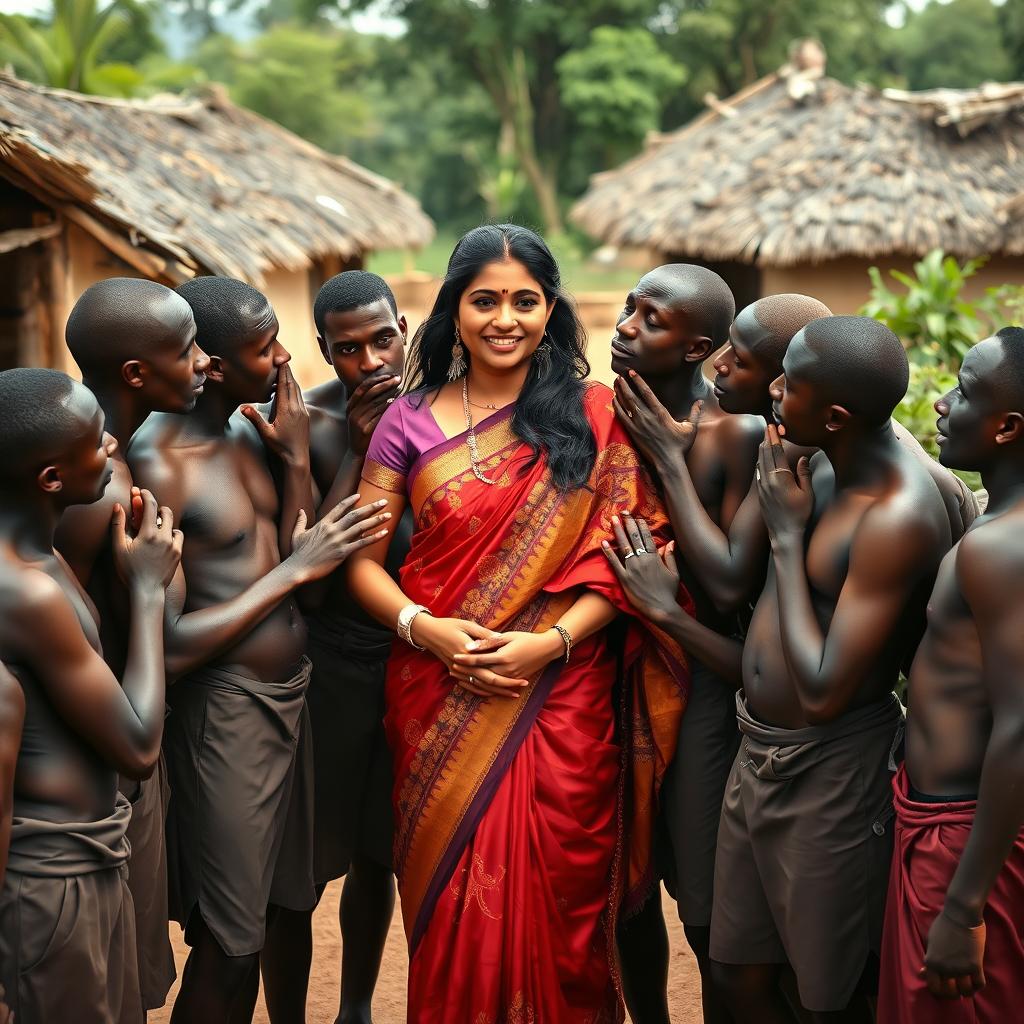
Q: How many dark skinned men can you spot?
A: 8